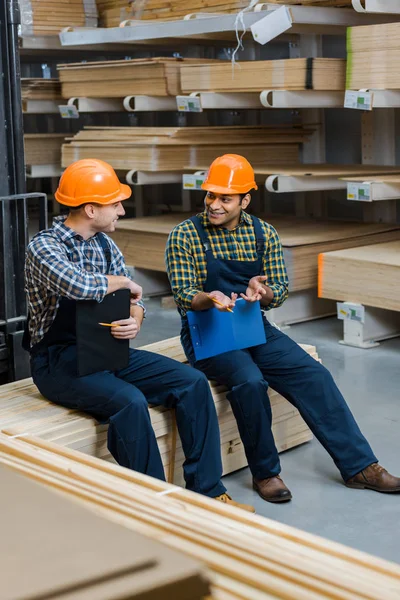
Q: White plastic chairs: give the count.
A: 0